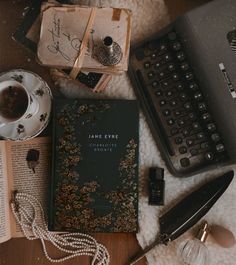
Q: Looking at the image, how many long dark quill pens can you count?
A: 1